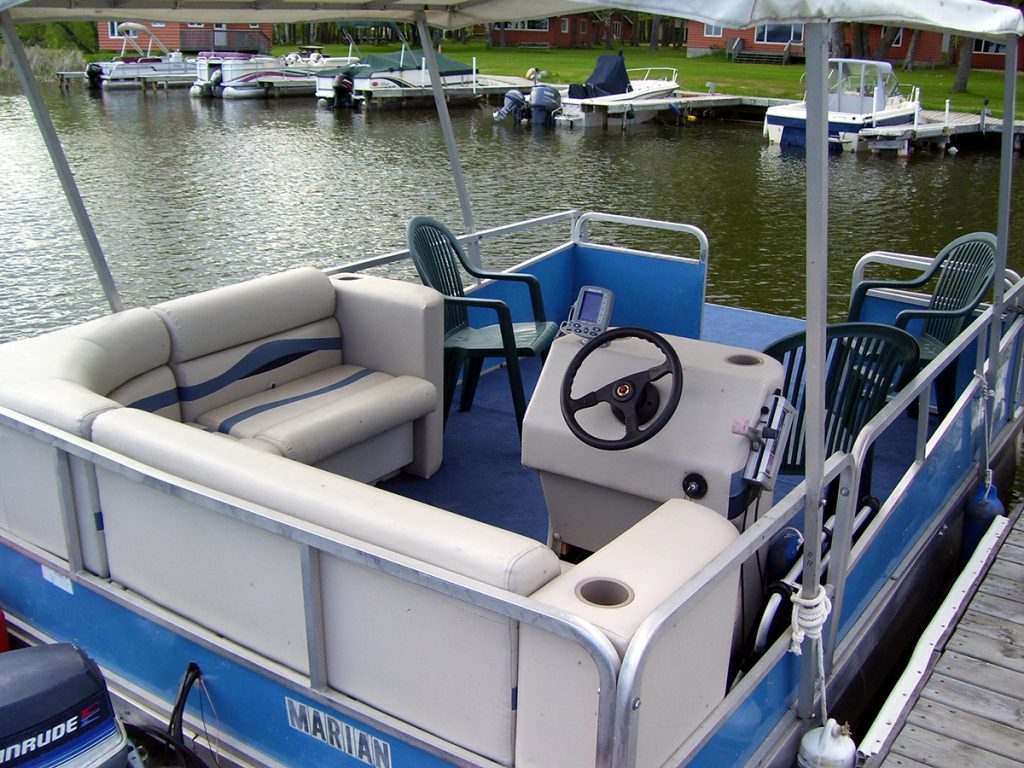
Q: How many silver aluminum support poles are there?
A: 4